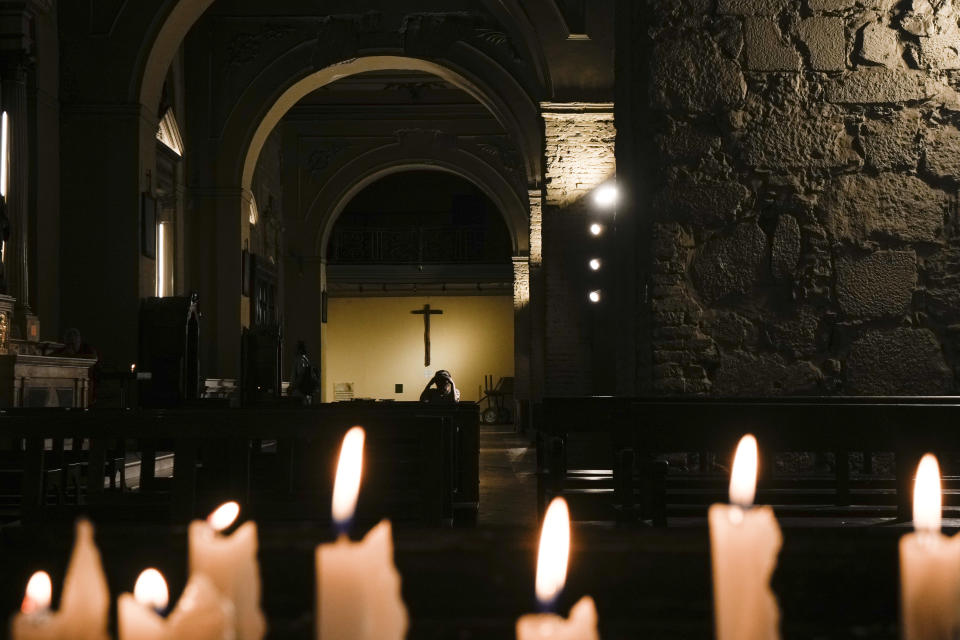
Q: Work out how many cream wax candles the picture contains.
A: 7